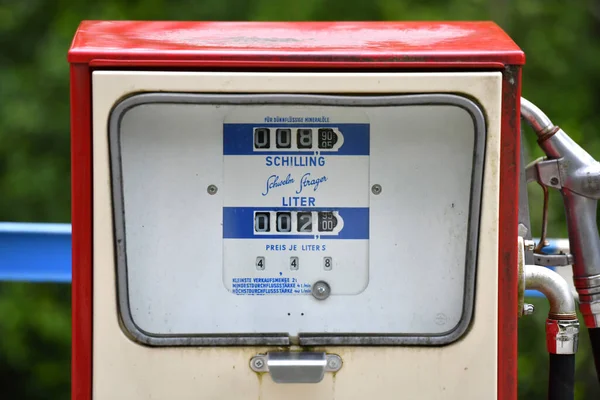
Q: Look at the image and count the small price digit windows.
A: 3